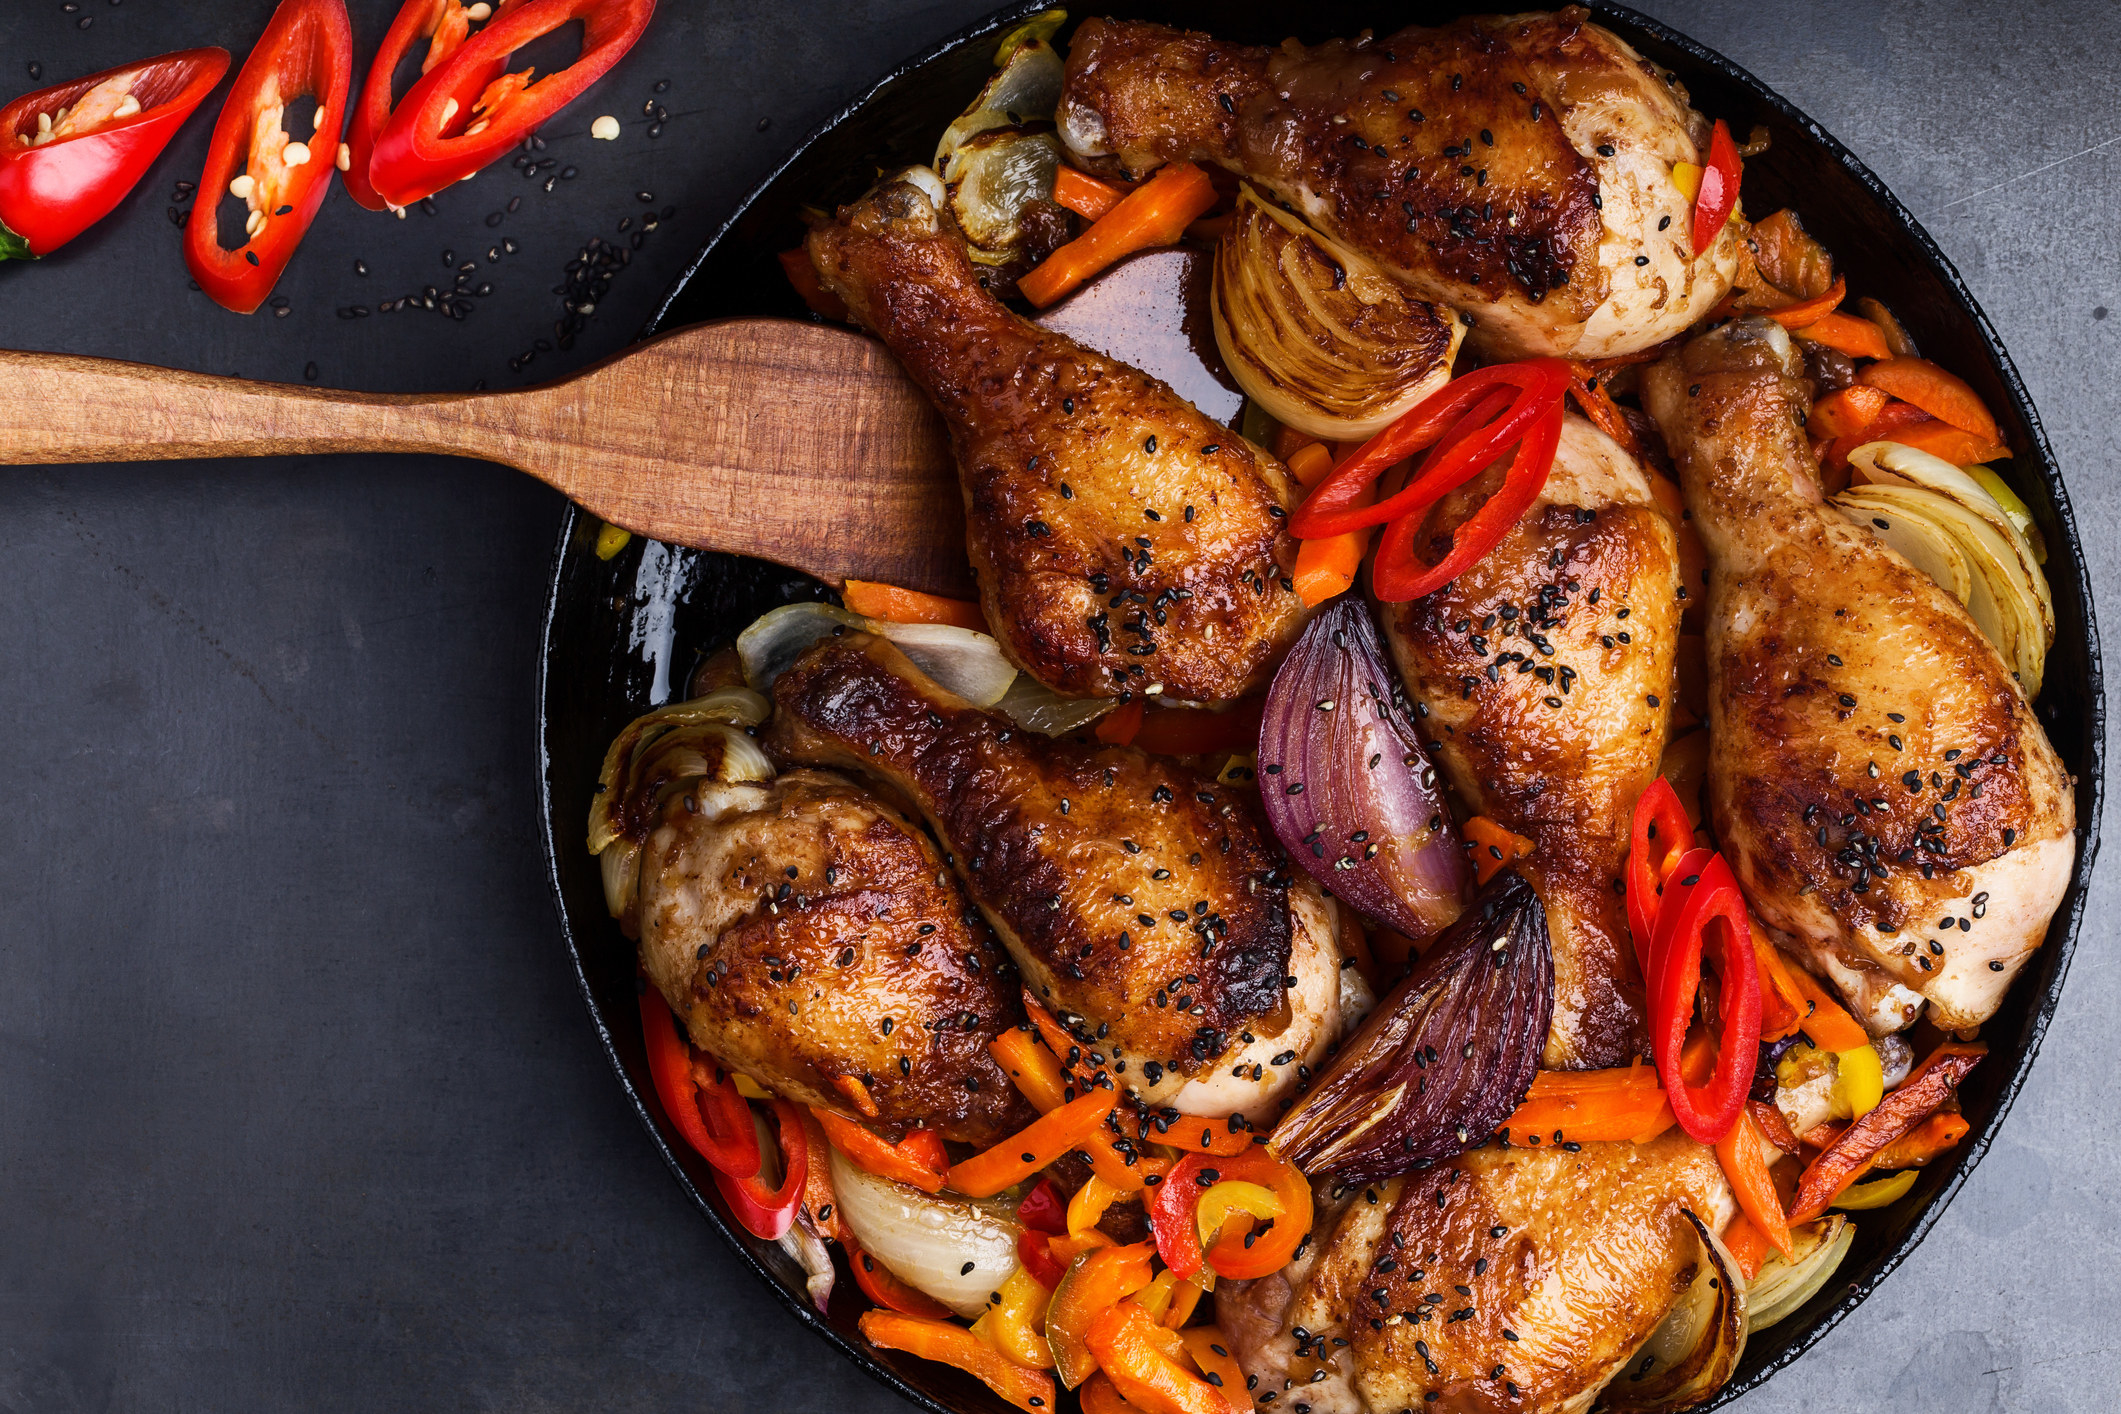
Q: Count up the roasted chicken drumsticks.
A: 7